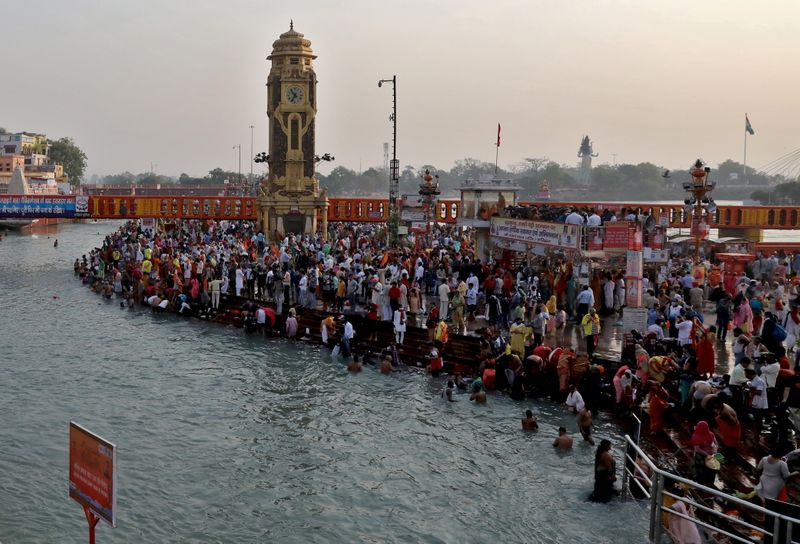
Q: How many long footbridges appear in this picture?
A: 1